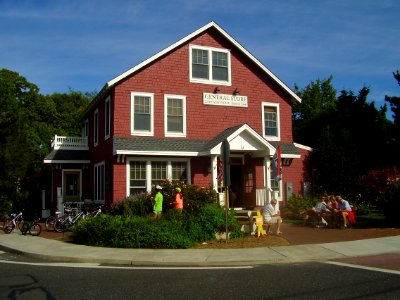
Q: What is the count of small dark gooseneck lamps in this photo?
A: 2